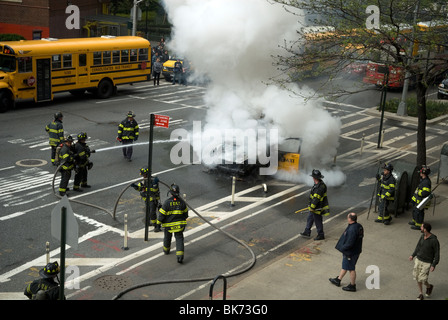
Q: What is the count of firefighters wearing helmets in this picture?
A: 10